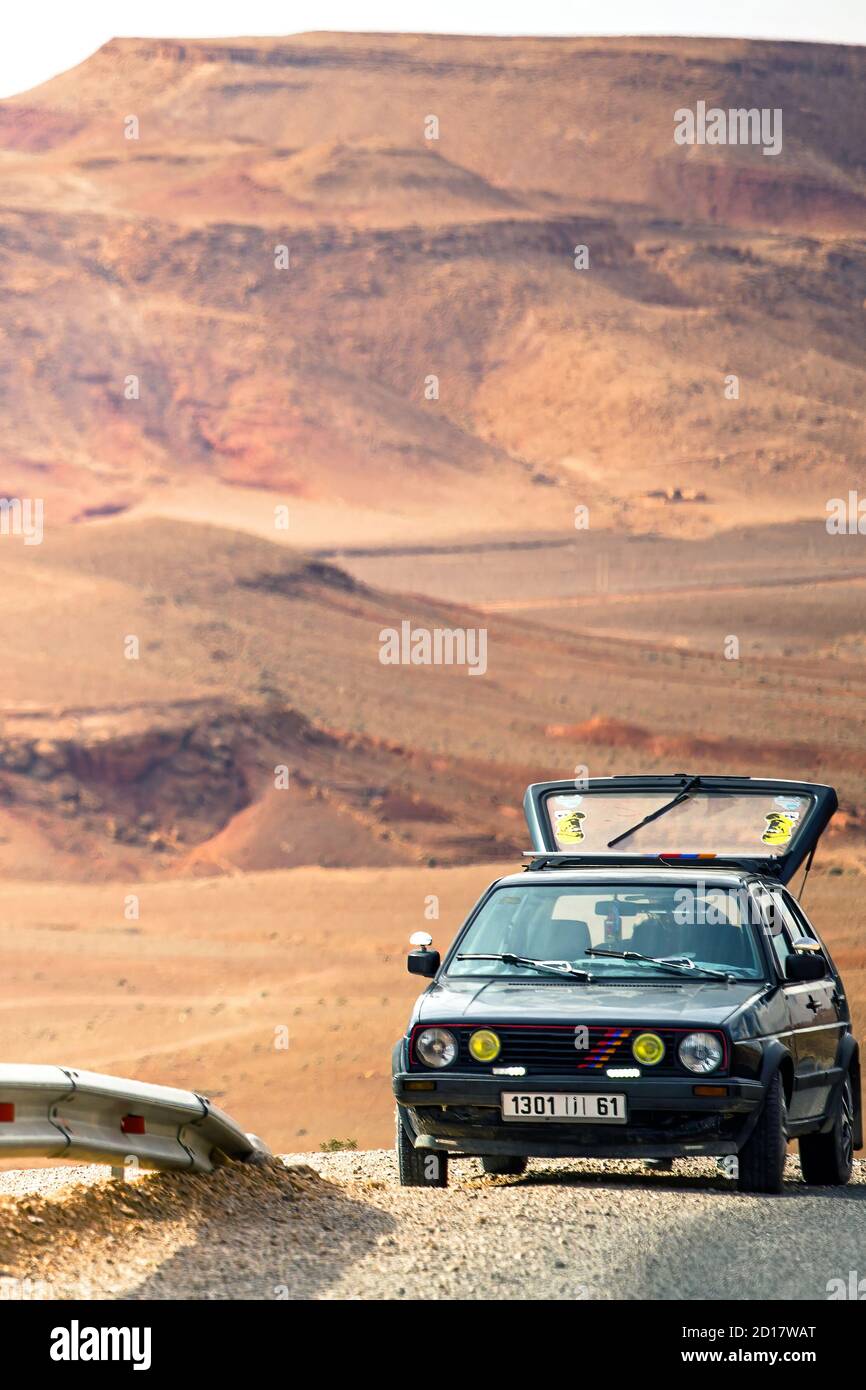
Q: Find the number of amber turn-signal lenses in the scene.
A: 2